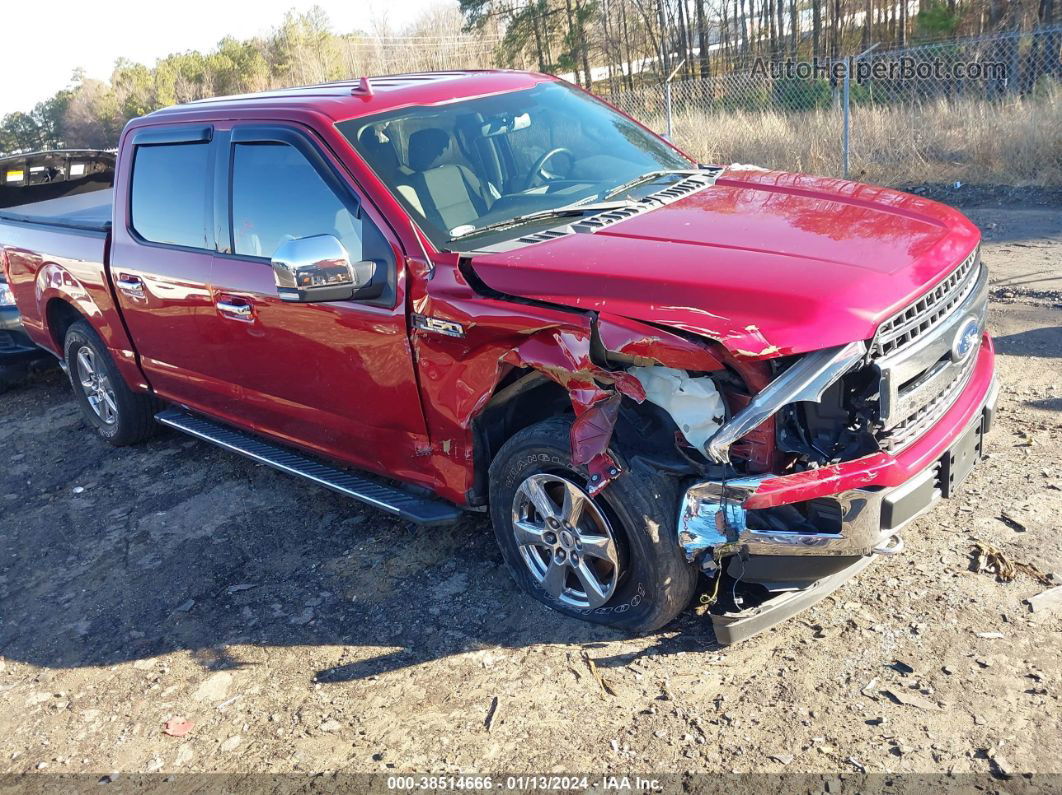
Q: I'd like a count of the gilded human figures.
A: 0